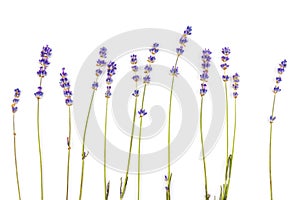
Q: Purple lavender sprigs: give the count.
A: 12